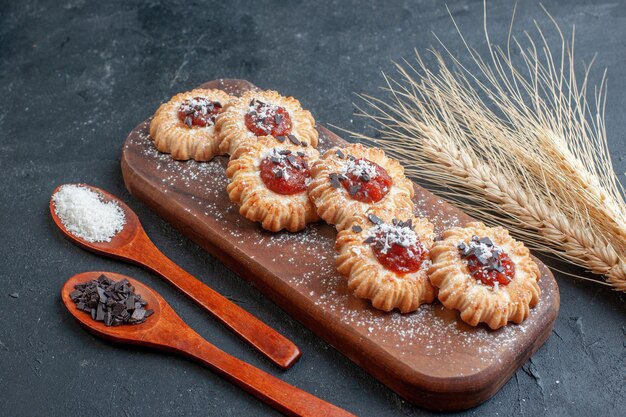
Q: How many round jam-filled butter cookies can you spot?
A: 6